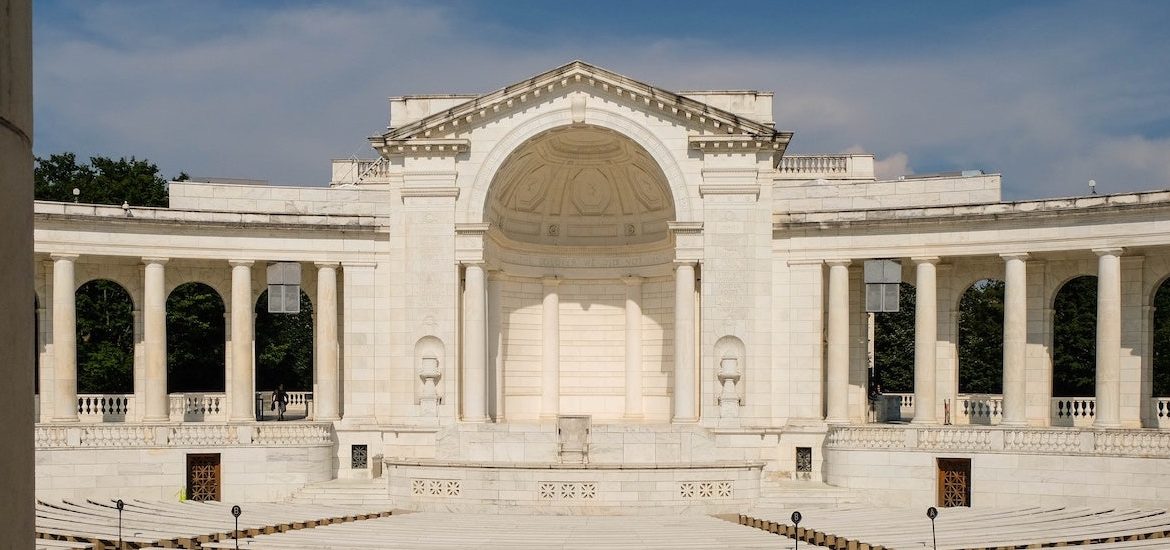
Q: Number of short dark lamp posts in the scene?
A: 4